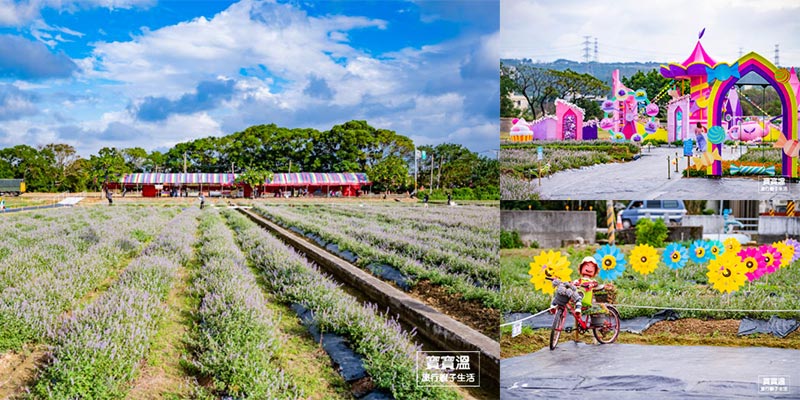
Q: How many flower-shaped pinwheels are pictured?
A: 12